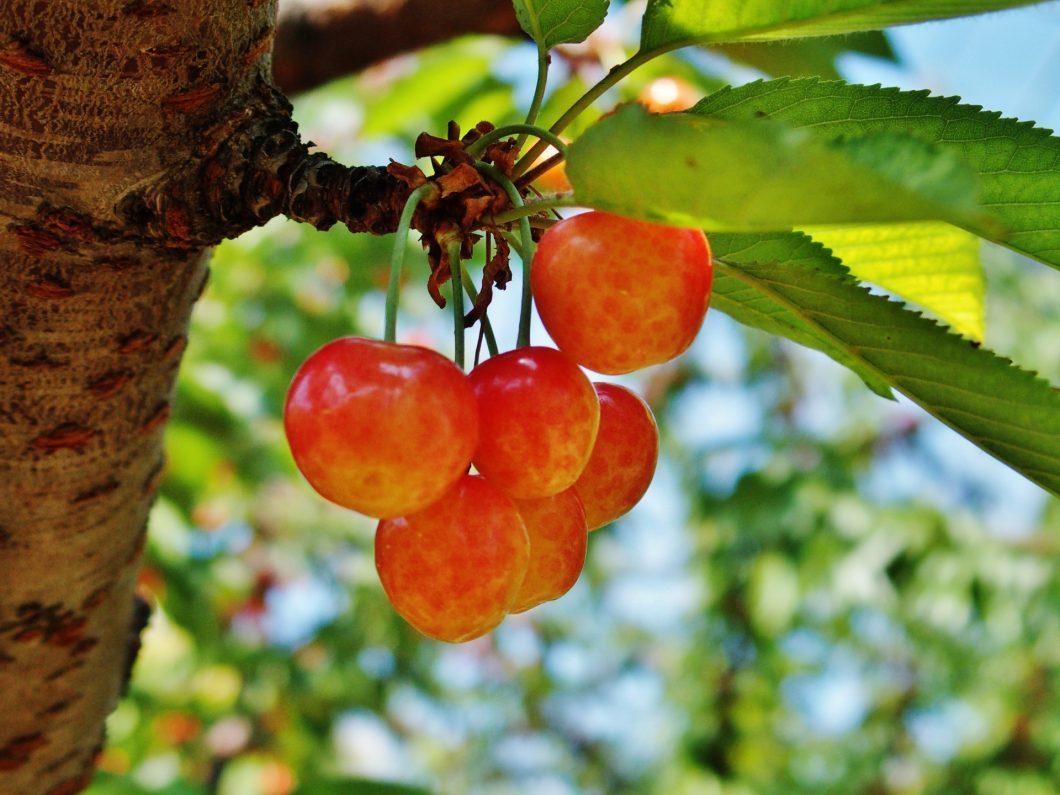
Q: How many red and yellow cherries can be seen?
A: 6